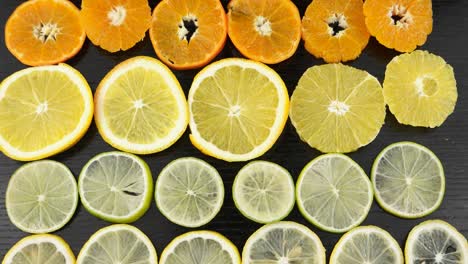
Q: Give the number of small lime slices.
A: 6